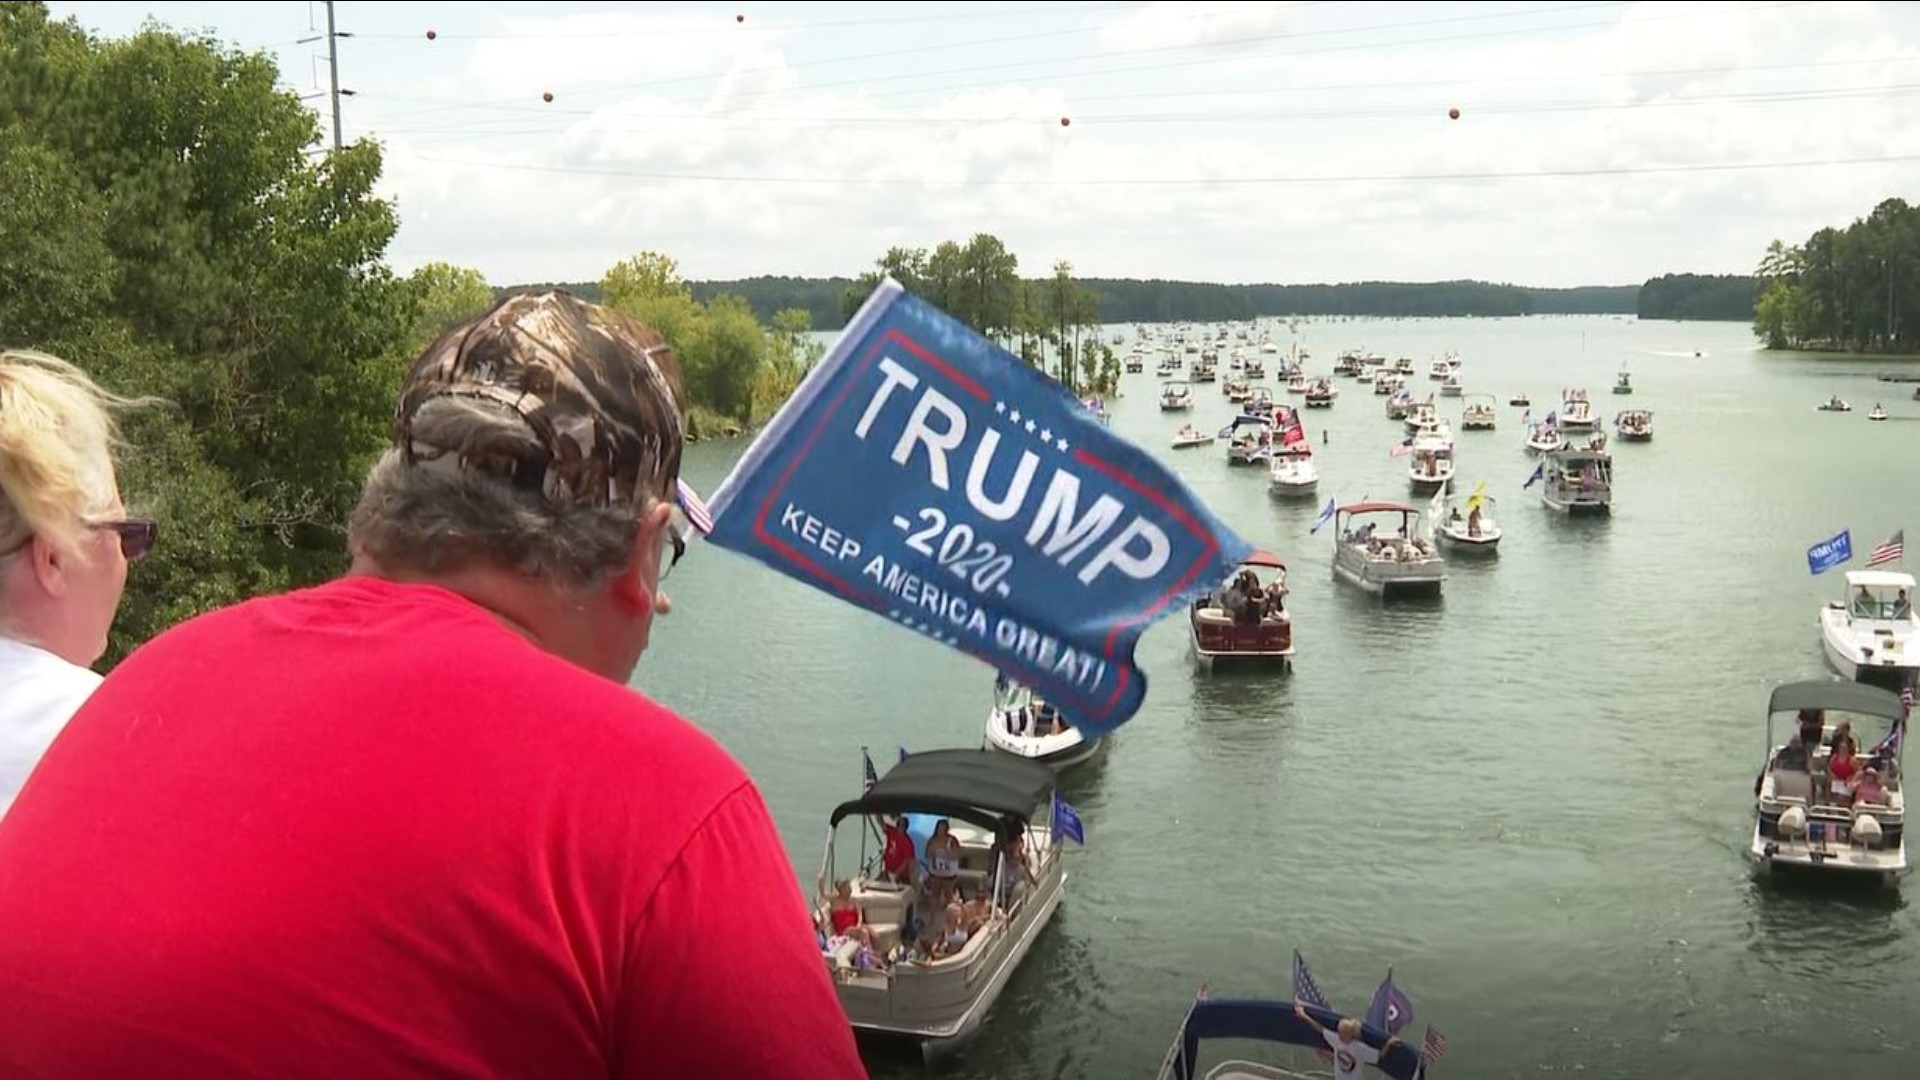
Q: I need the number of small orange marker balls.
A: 5